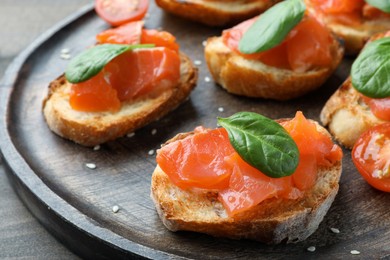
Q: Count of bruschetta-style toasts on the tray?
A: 6